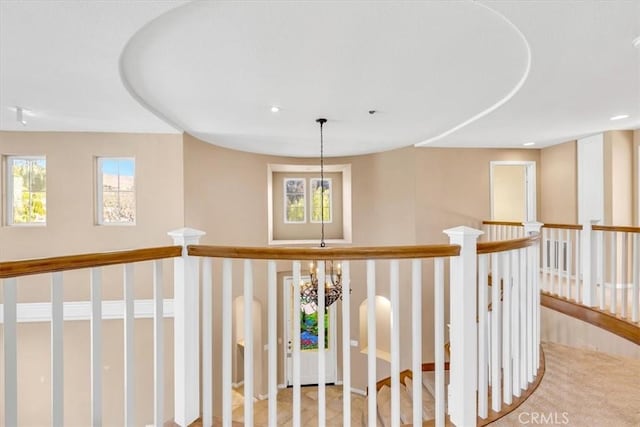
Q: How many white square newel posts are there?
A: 4